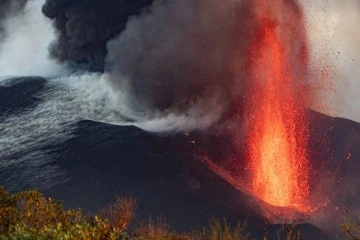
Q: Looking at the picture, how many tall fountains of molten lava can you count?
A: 1